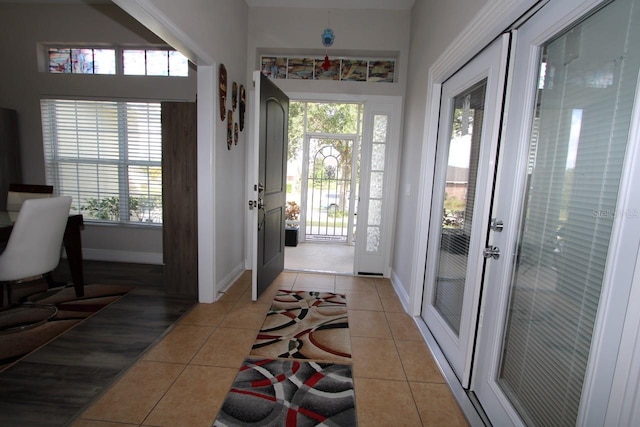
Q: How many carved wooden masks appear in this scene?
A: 5